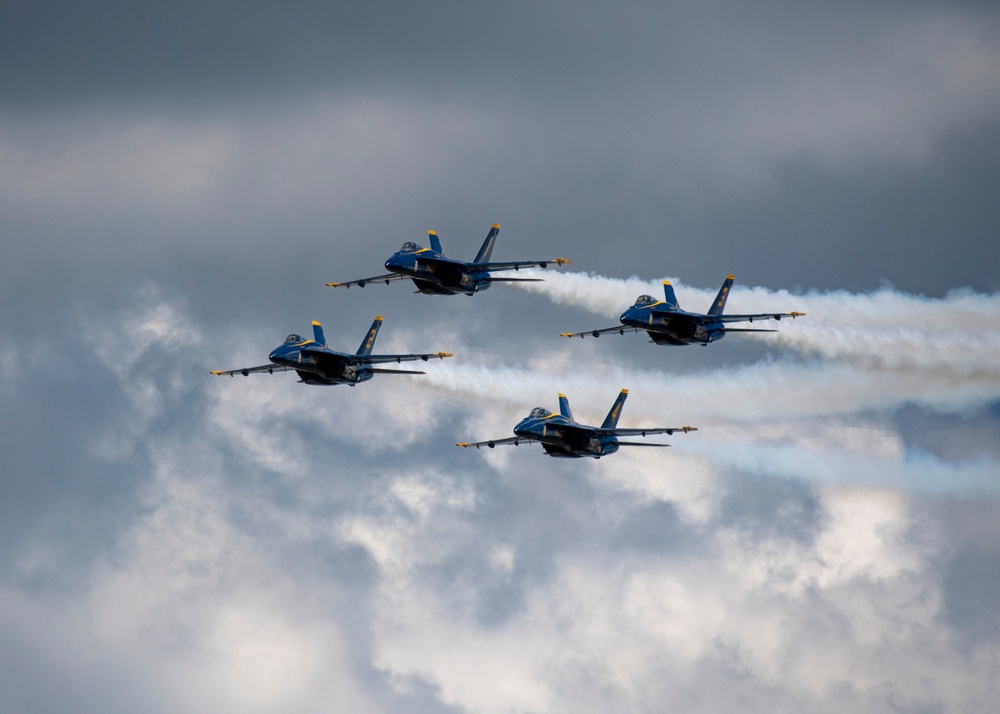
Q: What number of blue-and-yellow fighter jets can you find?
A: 4